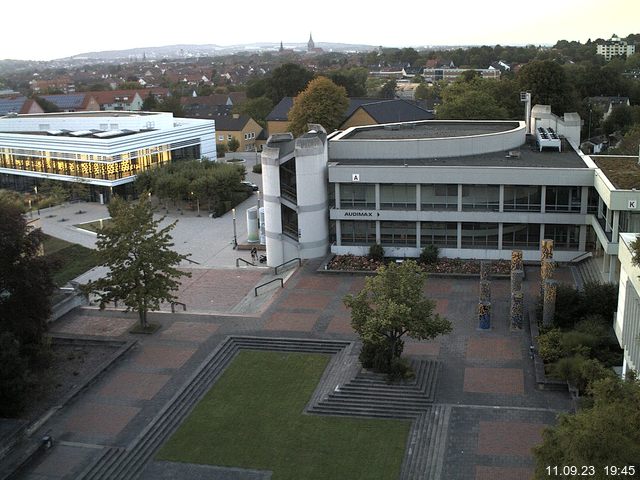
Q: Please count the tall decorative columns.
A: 3